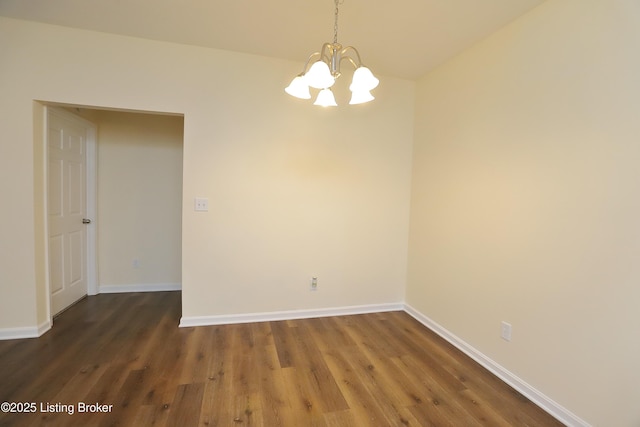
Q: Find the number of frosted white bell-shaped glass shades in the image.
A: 5